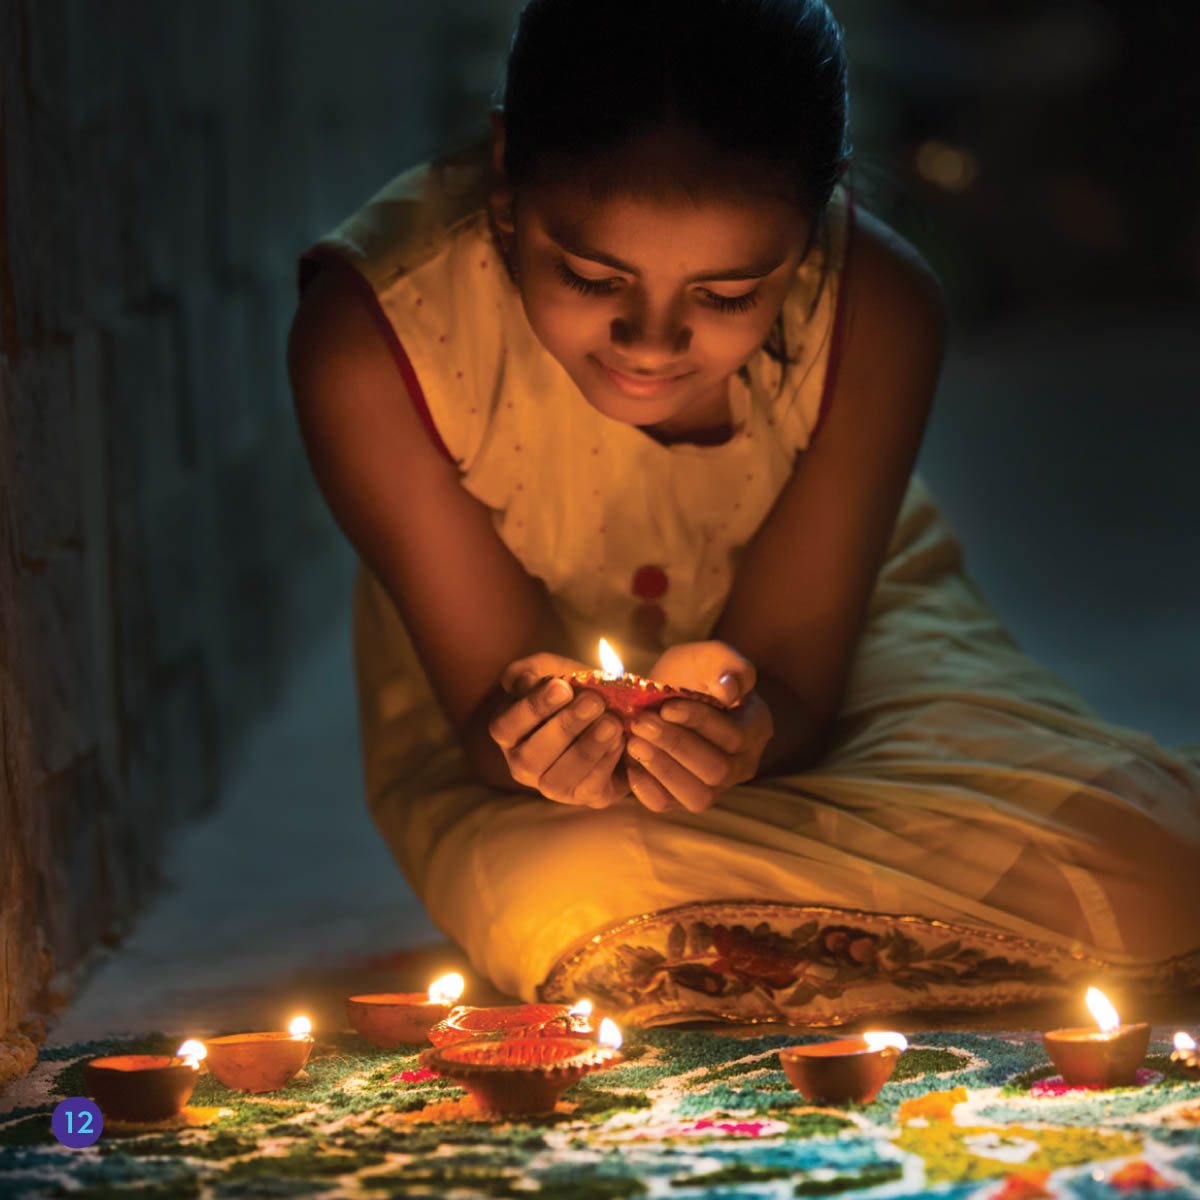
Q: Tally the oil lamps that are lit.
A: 9